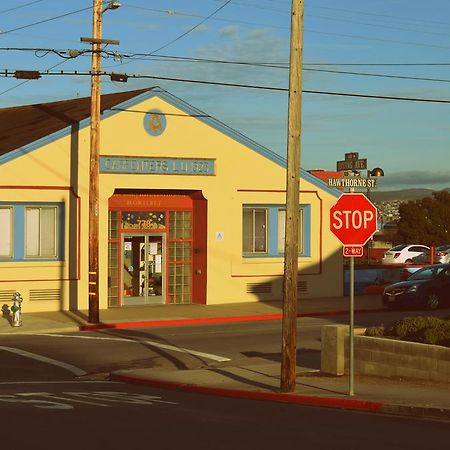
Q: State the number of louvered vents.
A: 4